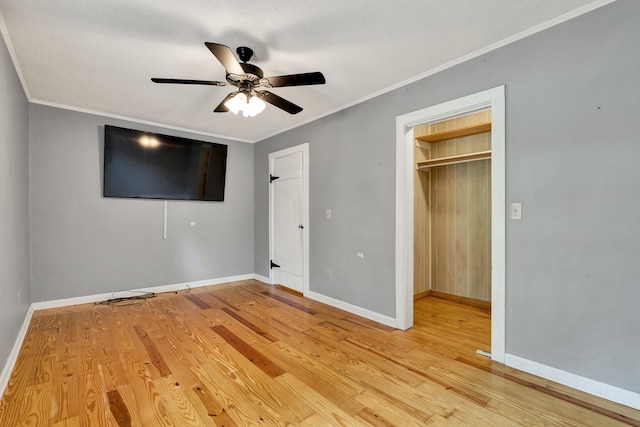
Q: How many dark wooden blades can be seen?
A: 5